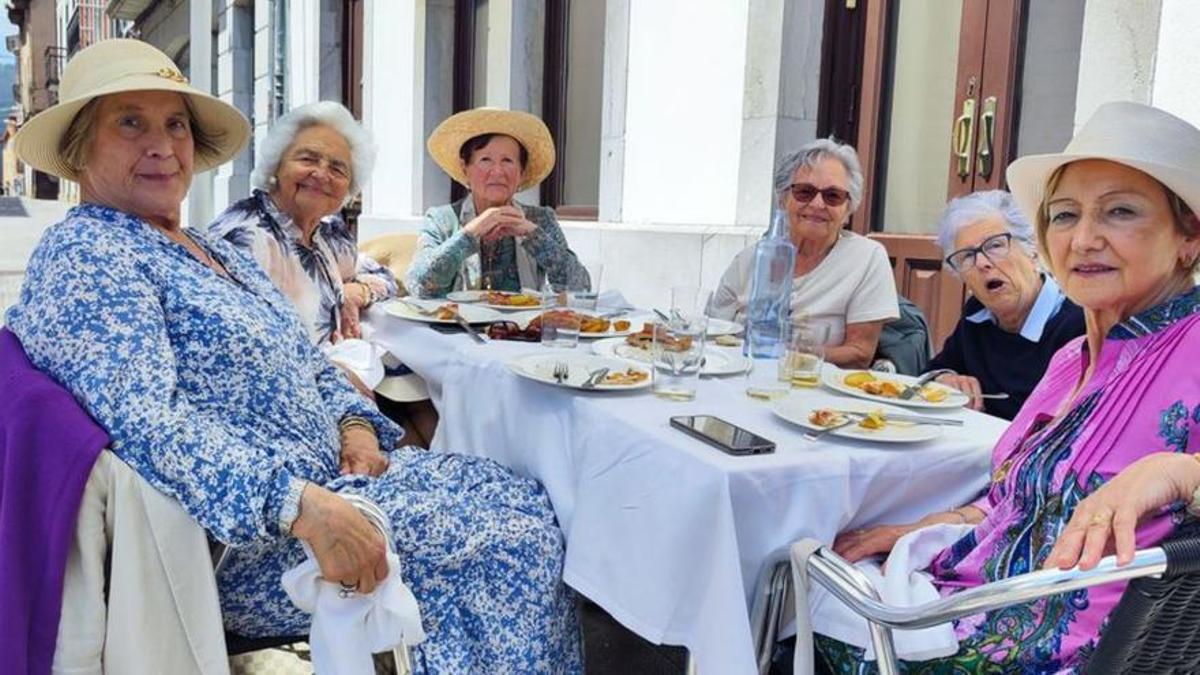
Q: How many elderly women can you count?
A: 6